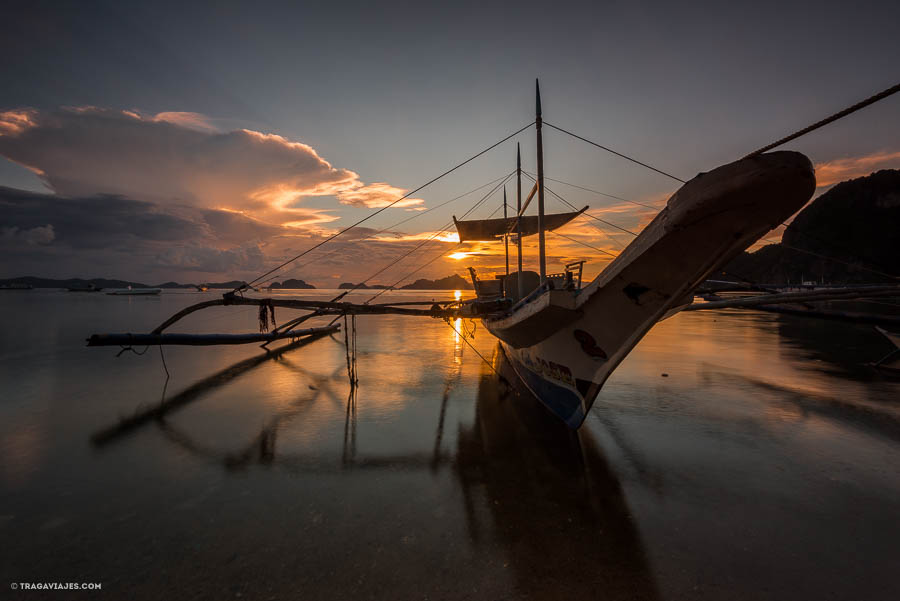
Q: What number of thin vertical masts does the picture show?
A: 3